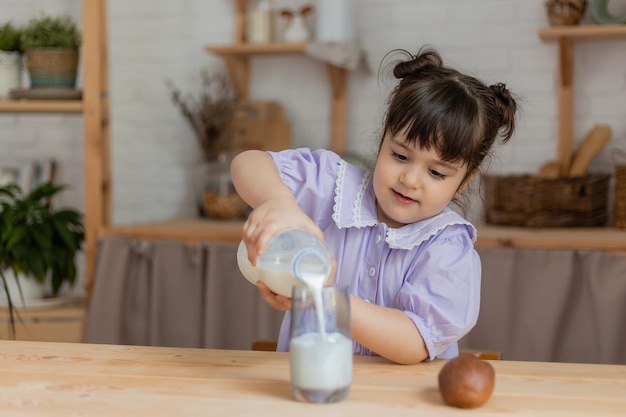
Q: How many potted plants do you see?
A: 3